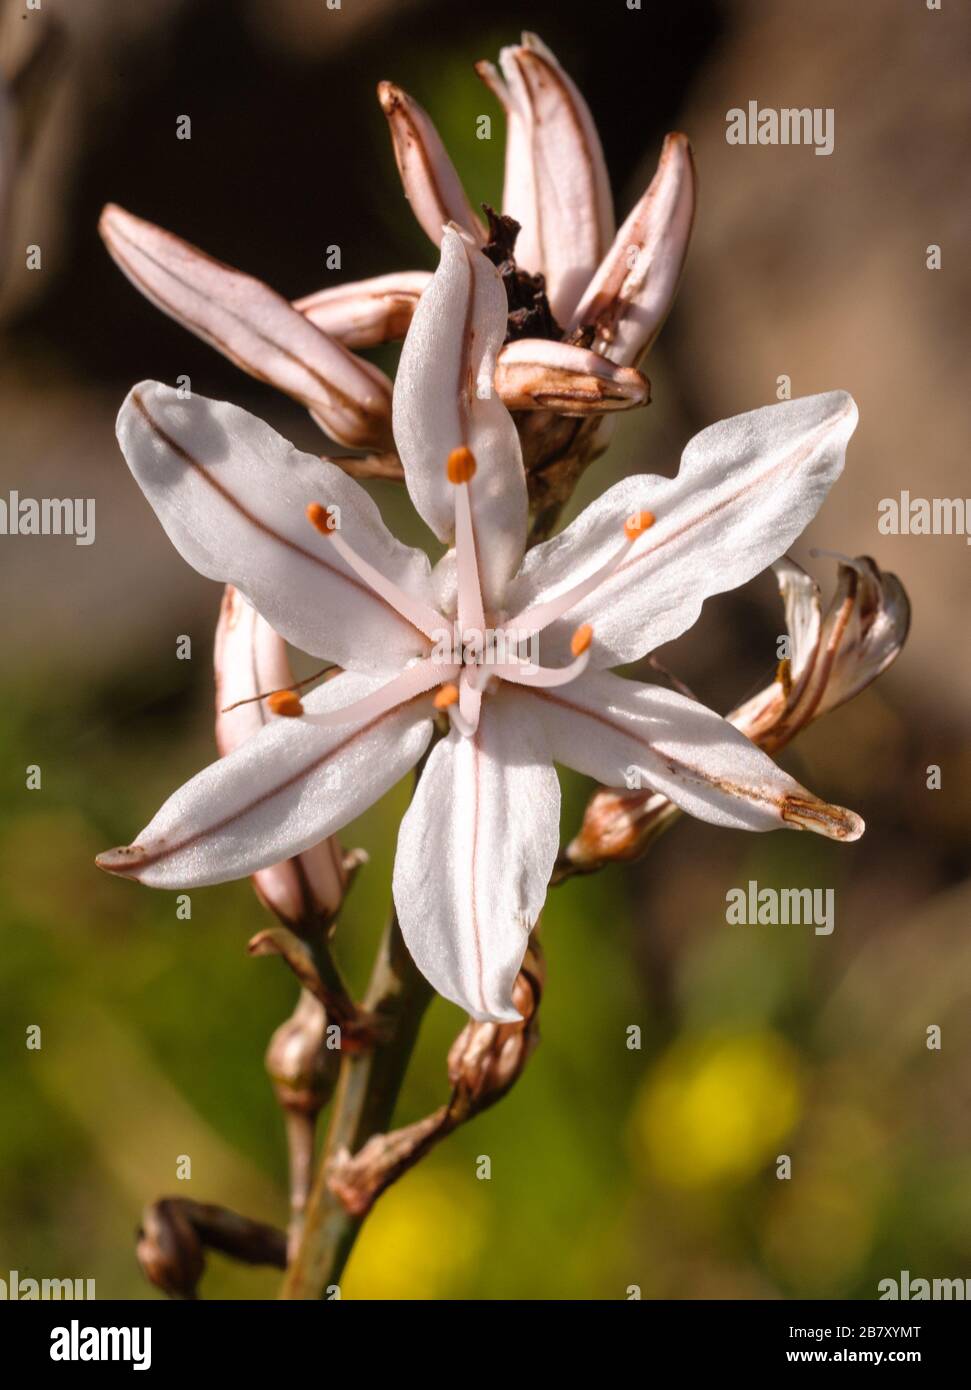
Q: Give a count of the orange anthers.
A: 6